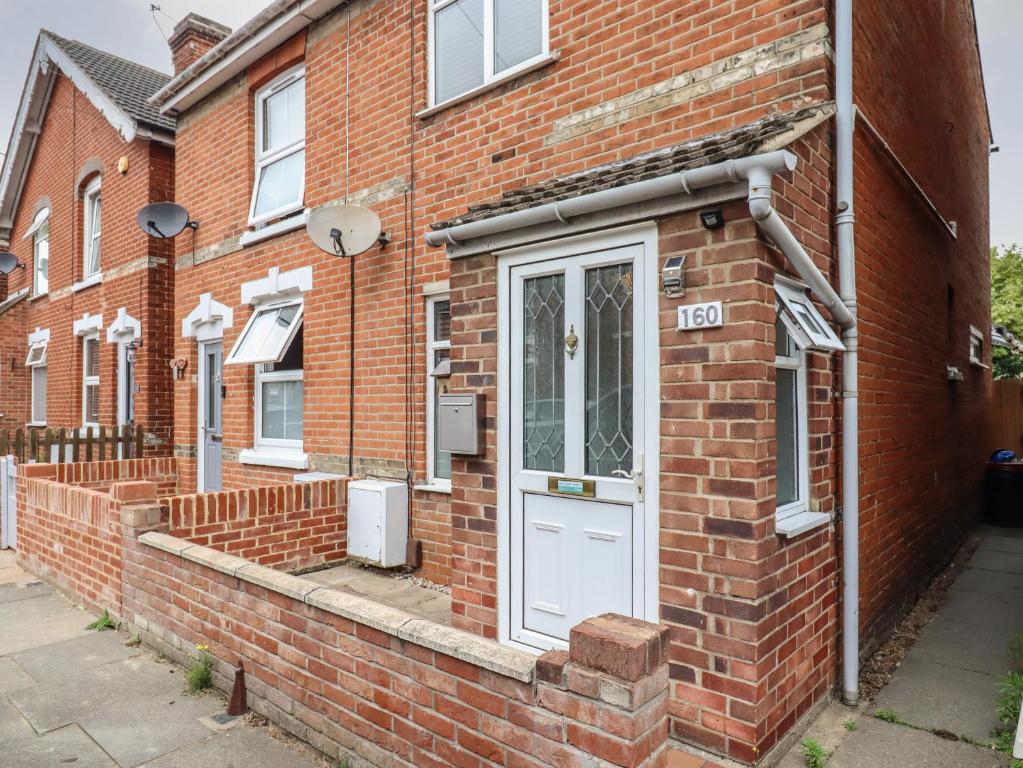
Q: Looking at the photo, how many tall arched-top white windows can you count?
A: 2